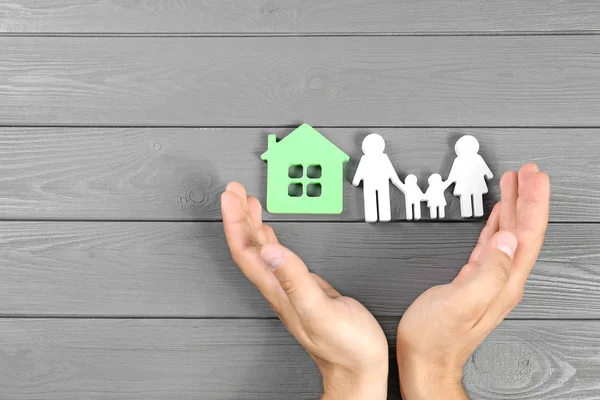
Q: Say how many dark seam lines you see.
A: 4